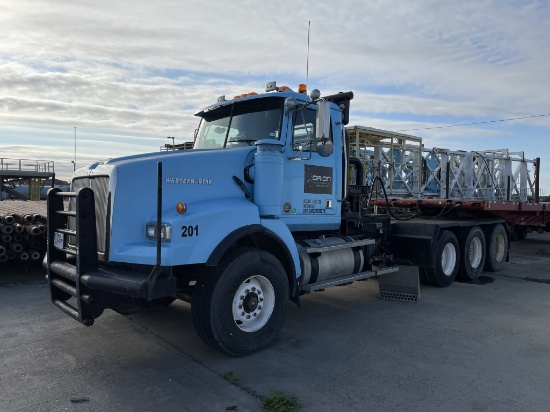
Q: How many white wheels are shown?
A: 4